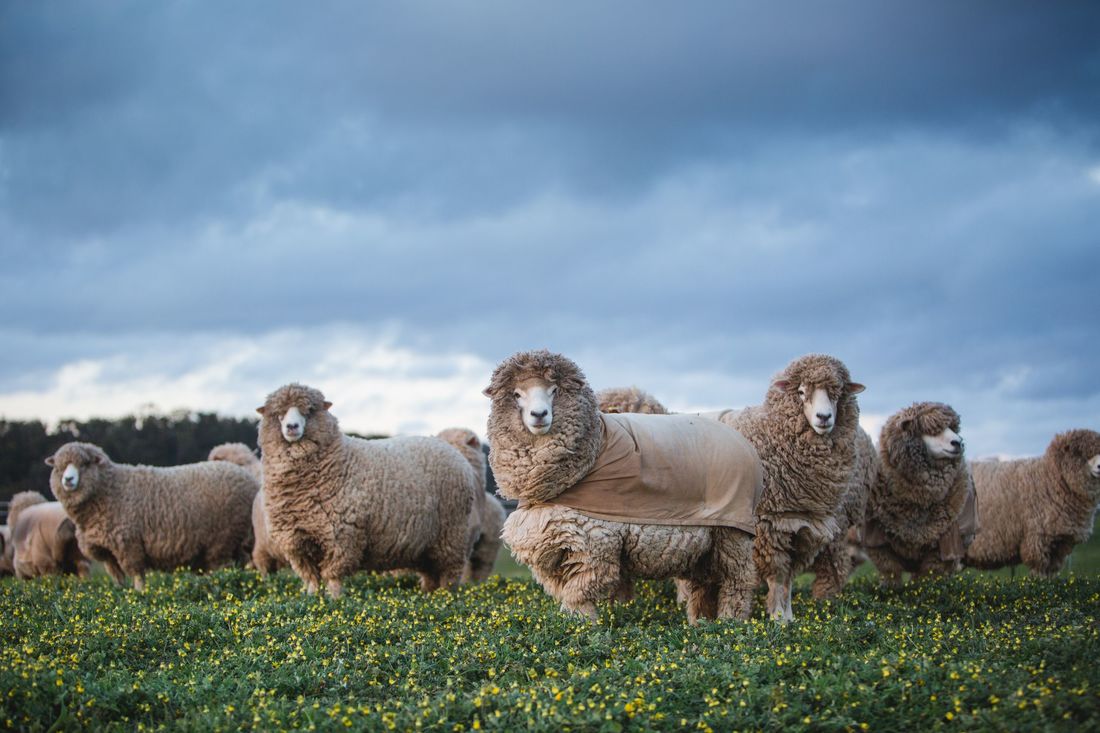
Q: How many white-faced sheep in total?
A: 6